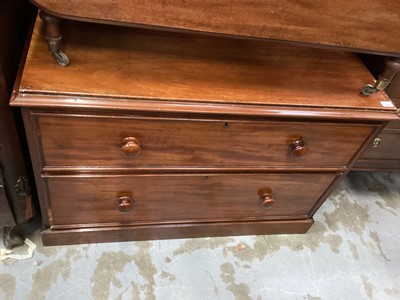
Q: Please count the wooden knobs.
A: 4